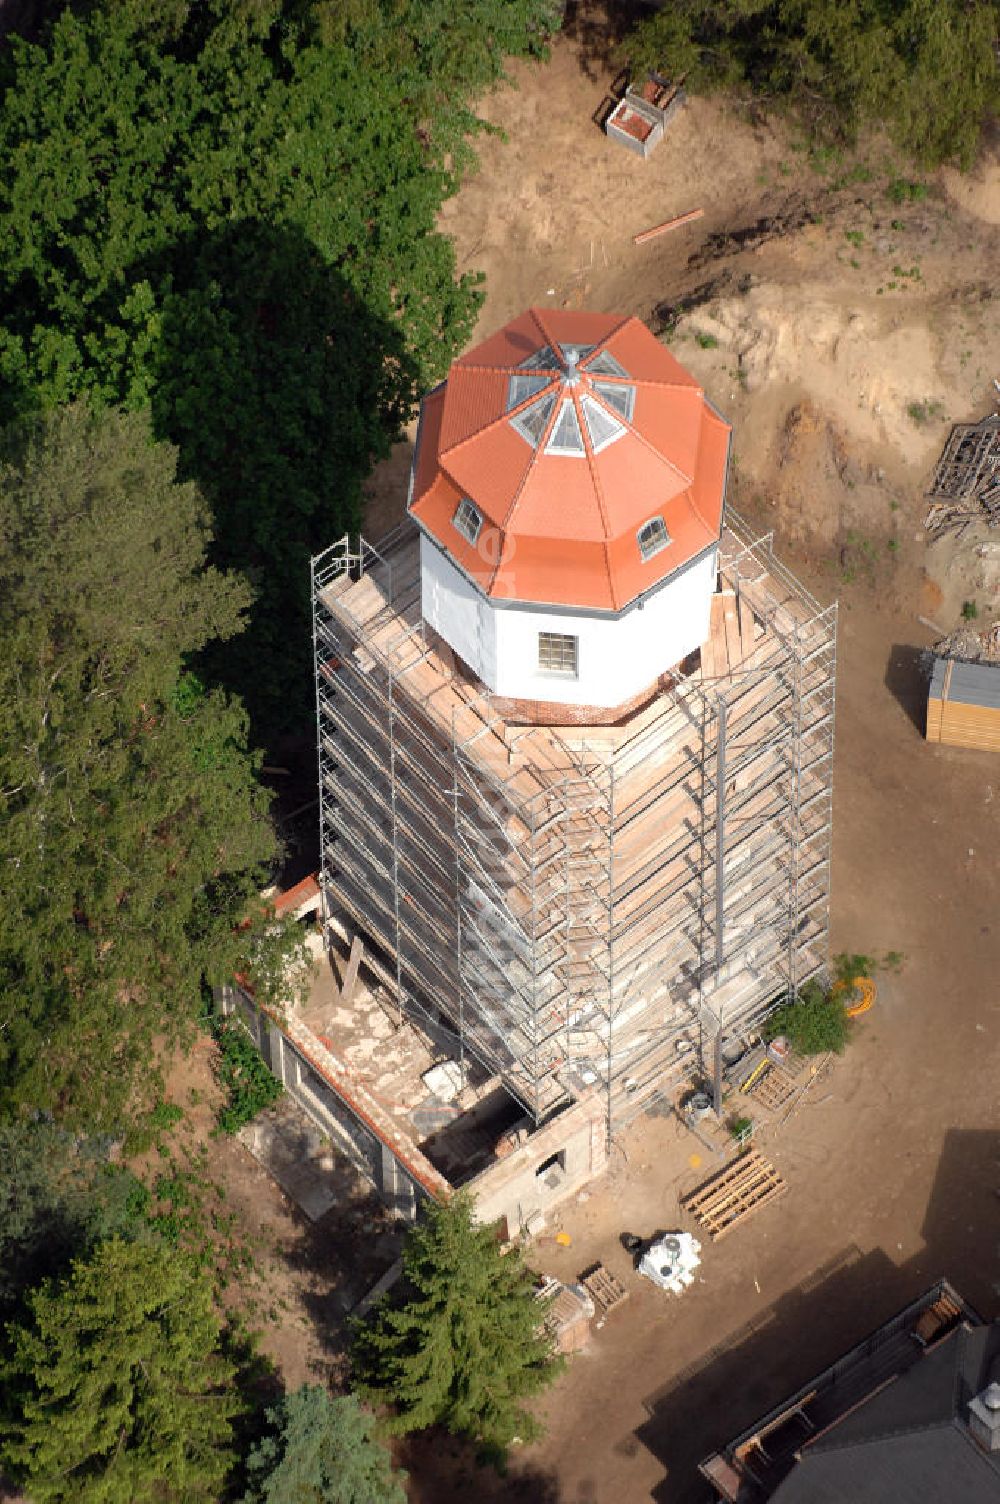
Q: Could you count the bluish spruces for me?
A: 1